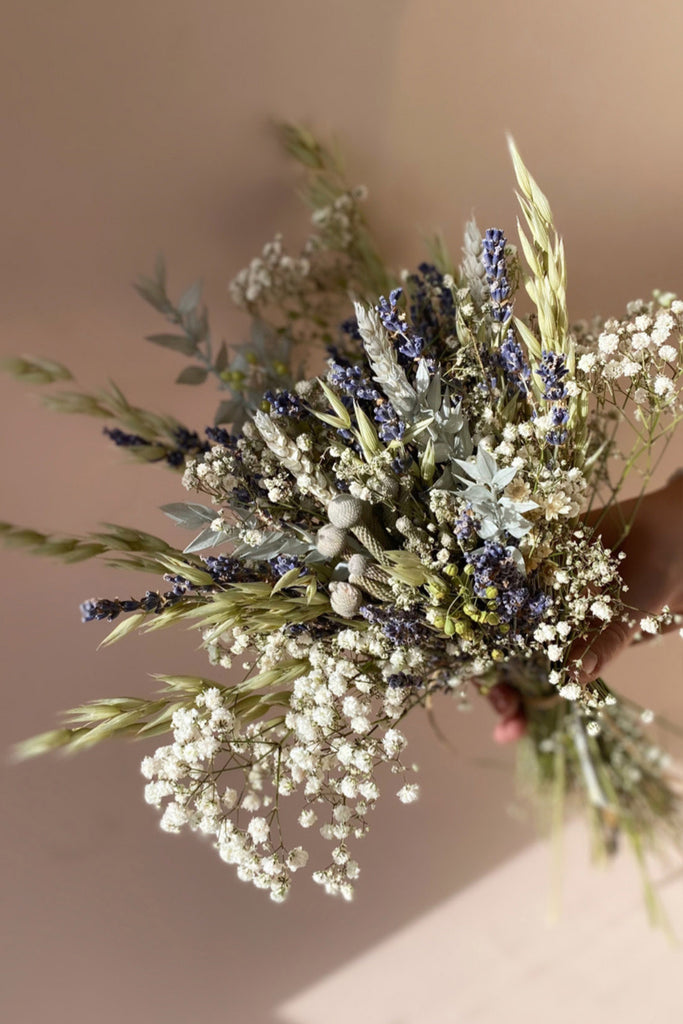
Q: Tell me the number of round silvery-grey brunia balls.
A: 4